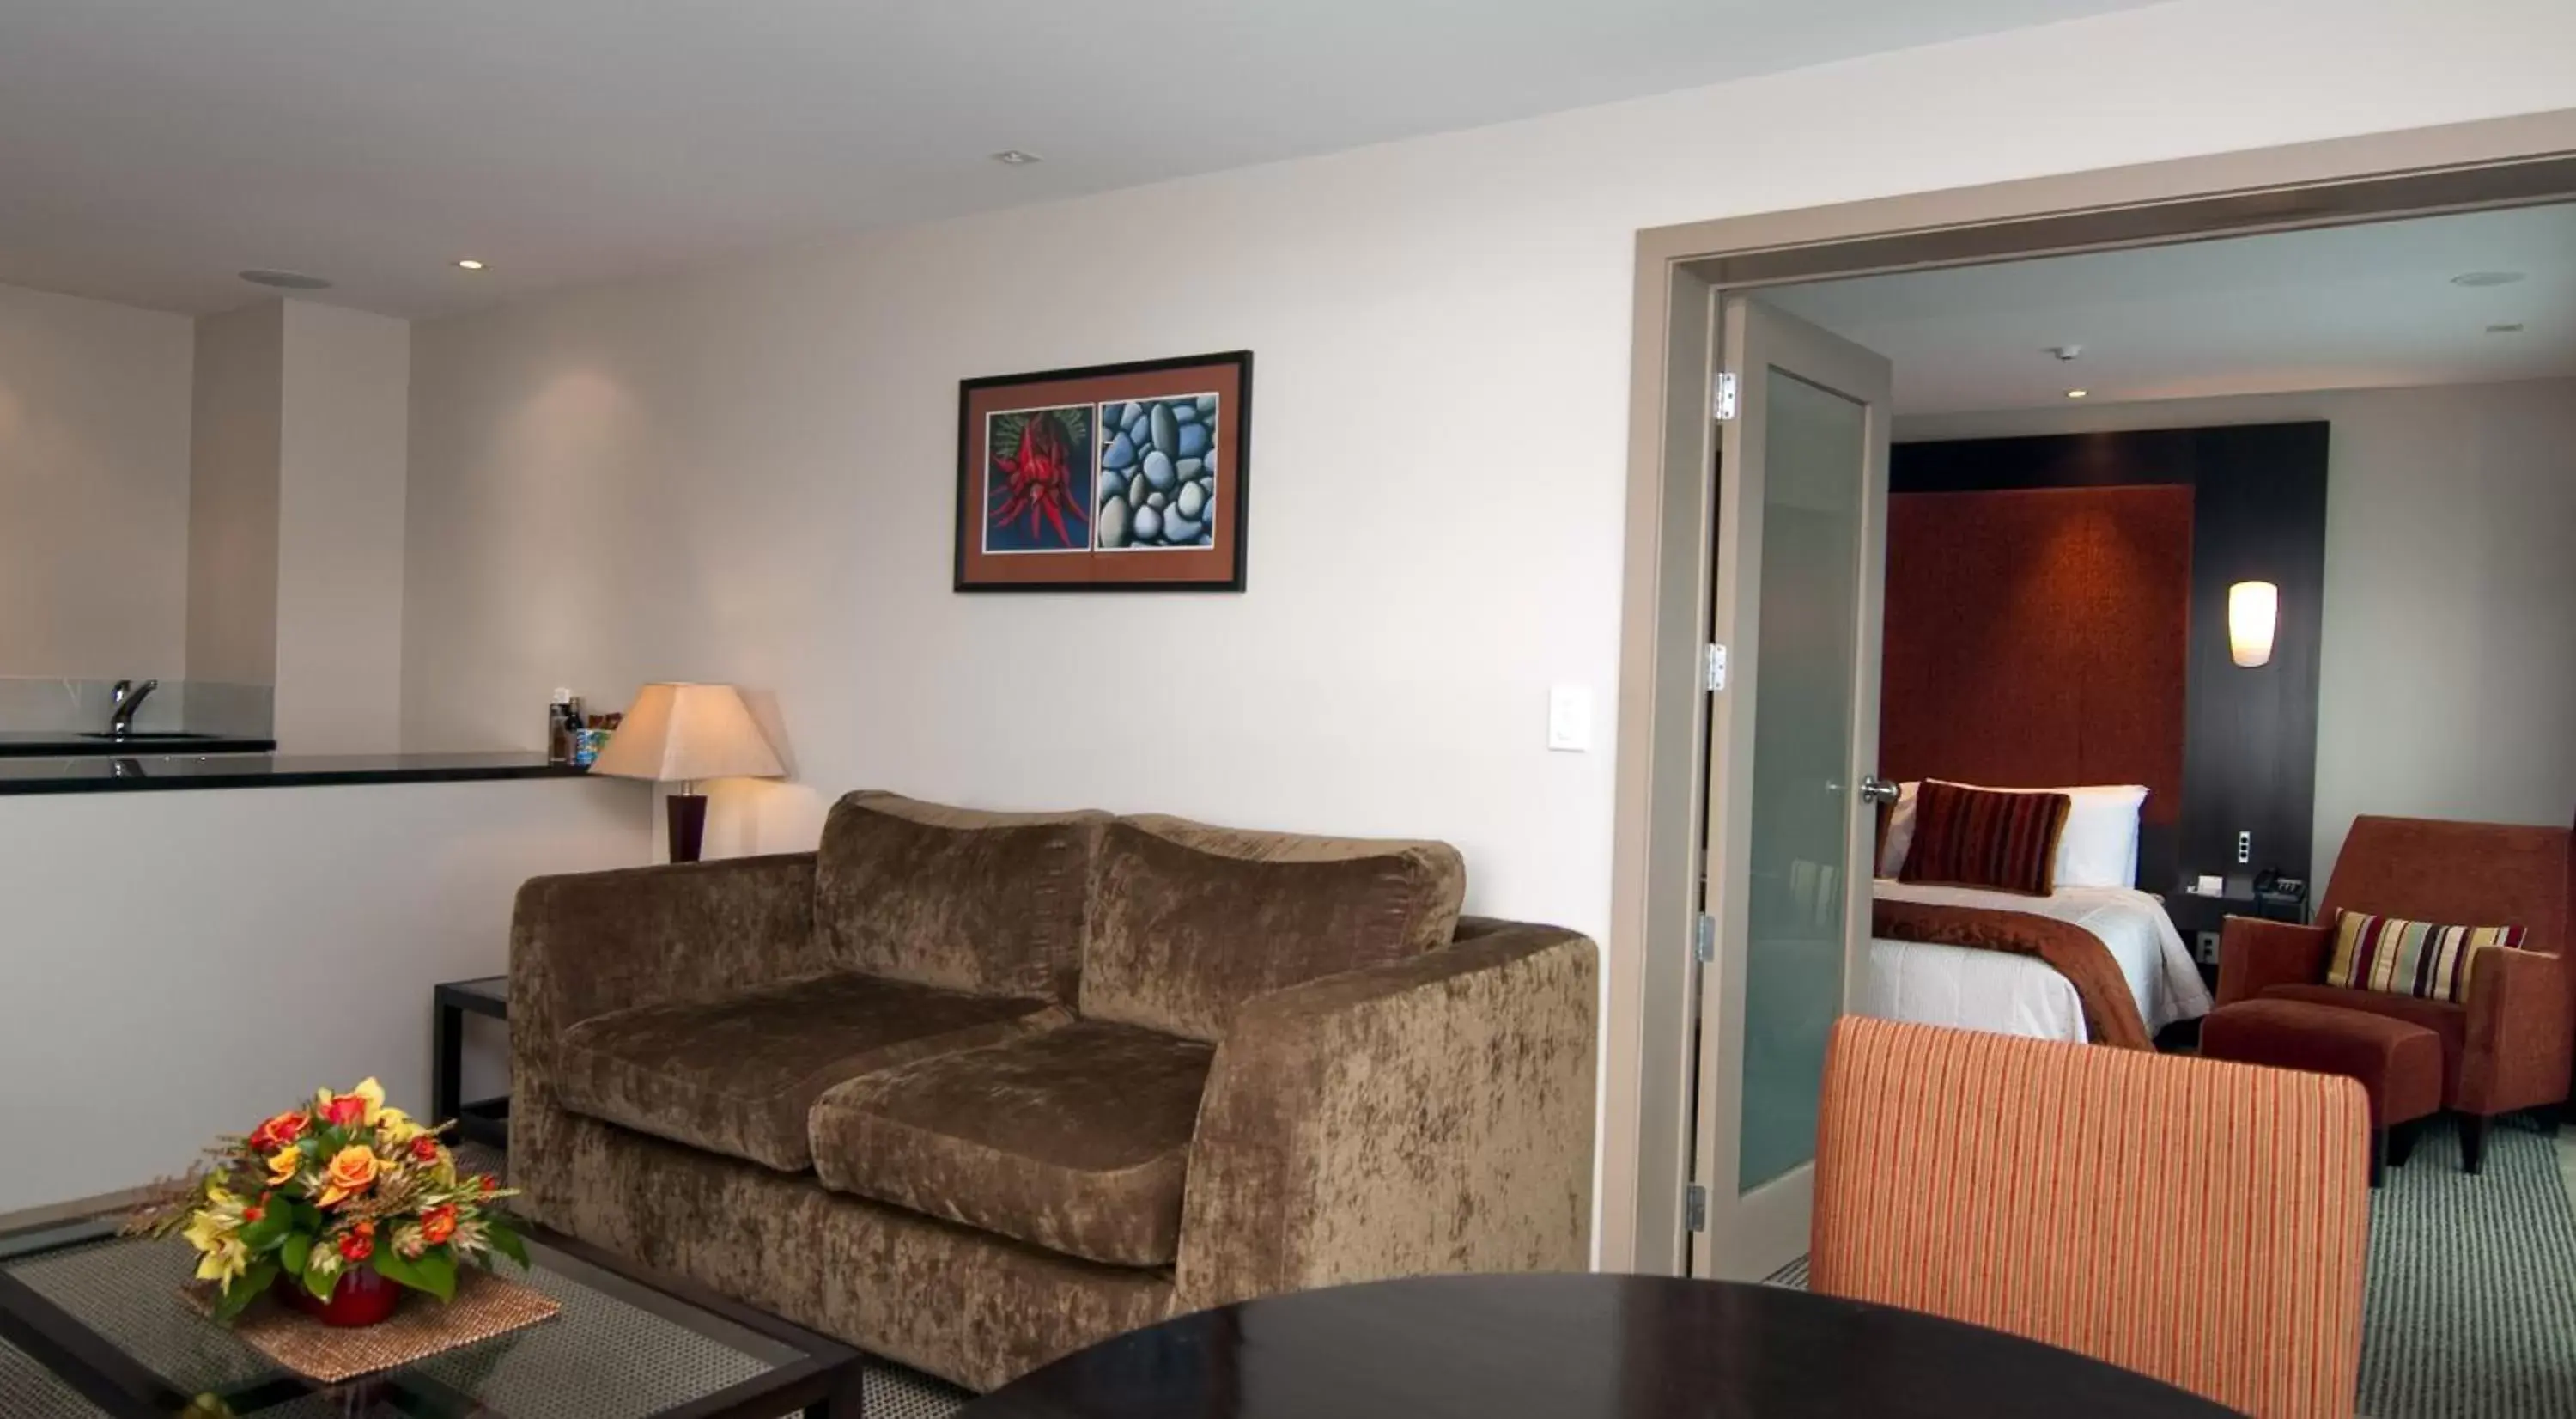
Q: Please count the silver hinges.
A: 4